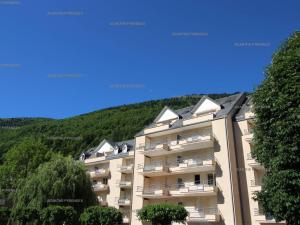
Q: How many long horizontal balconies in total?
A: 4